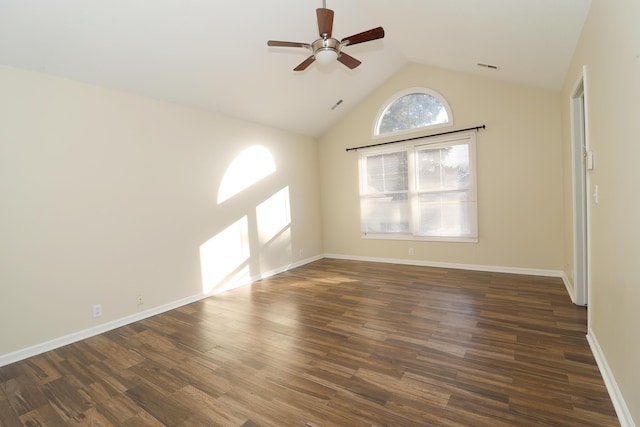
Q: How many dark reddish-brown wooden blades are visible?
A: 5